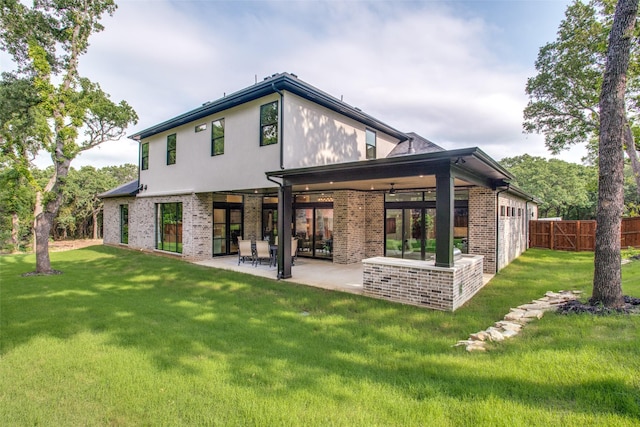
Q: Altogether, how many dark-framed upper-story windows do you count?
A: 6